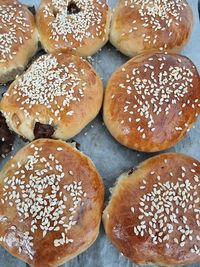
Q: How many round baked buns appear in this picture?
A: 7